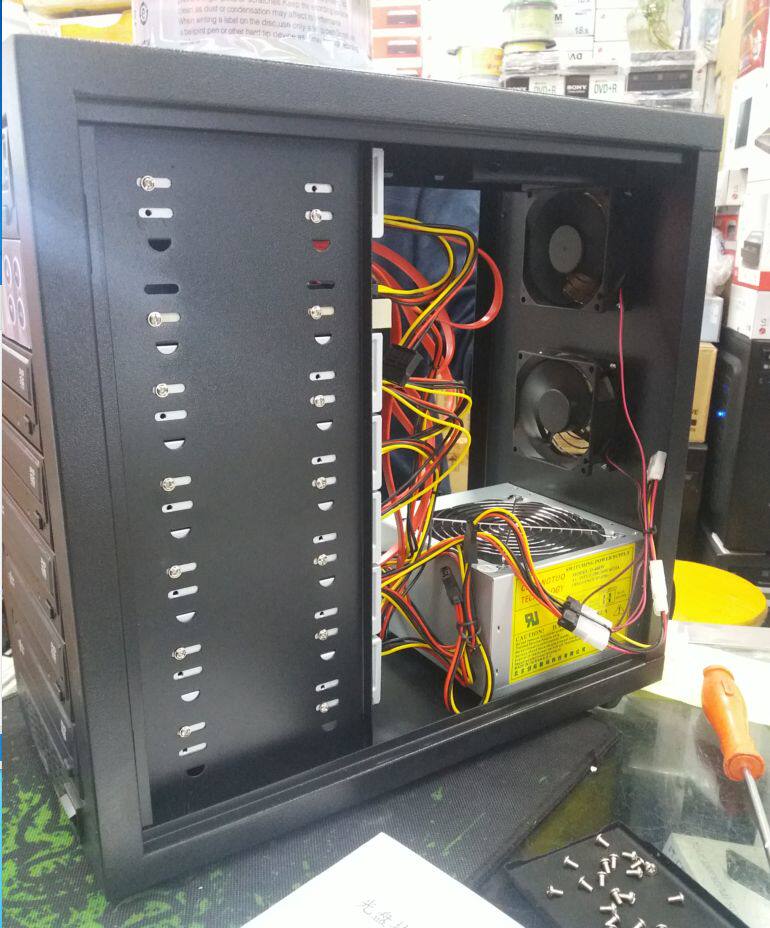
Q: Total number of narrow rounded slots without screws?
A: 14